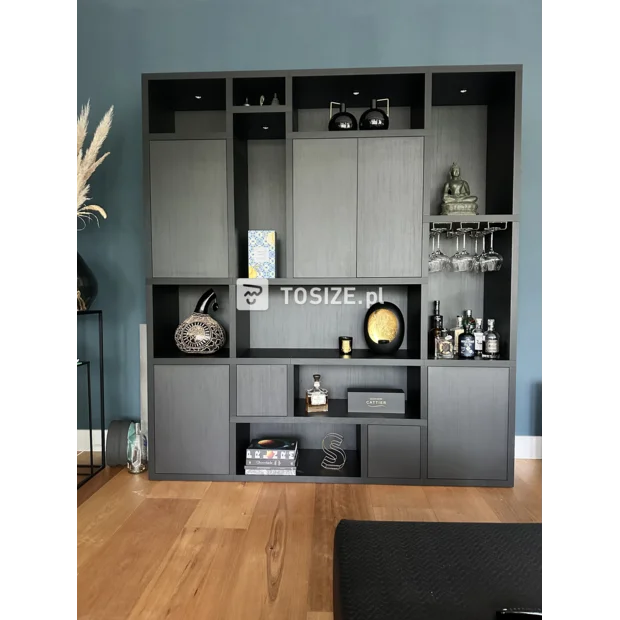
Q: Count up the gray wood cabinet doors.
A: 7